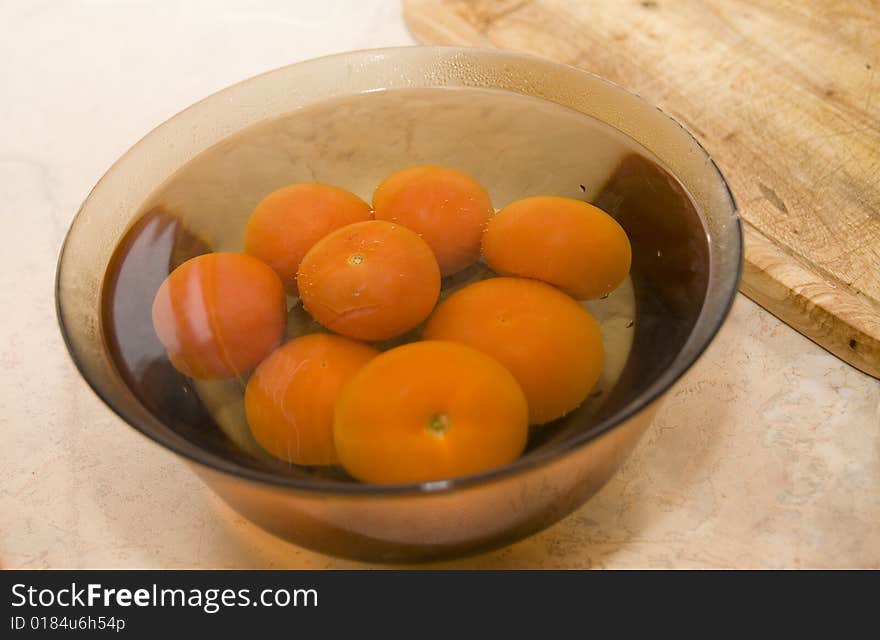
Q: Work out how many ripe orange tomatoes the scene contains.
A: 8